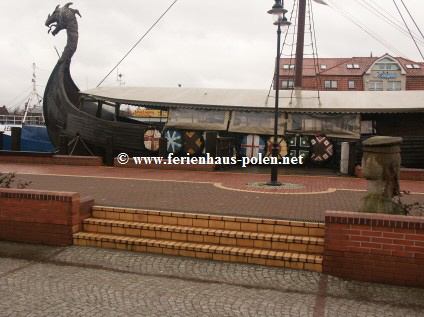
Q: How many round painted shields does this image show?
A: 7